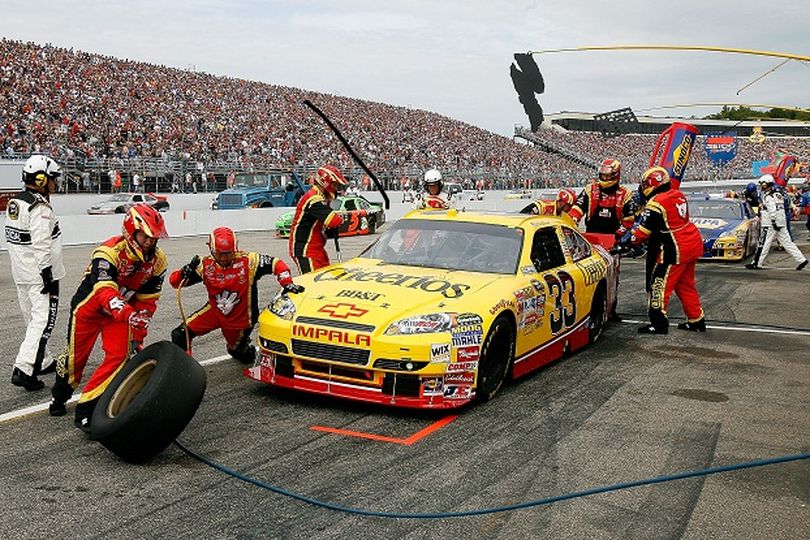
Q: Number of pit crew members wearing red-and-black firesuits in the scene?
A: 6